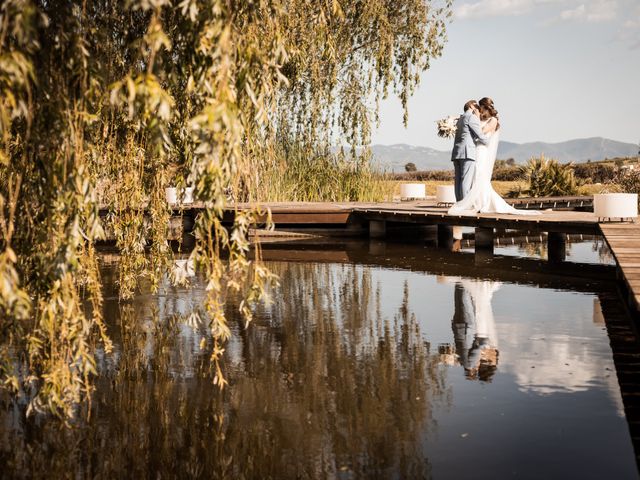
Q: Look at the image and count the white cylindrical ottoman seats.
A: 4